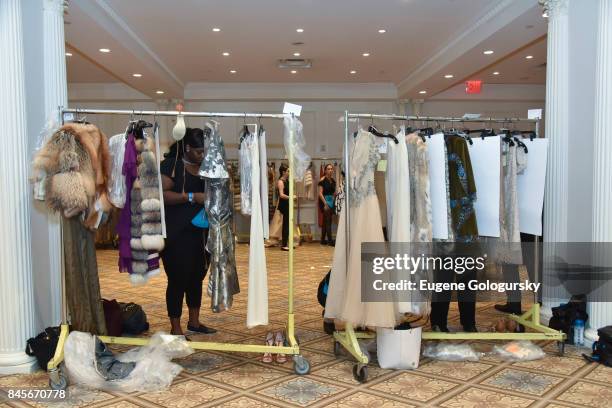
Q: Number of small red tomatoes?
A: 0